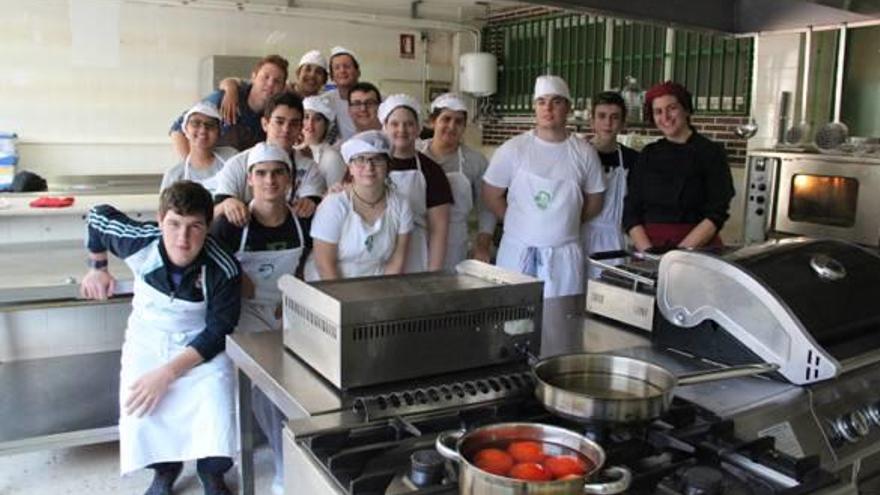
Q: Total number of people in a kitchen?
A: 15